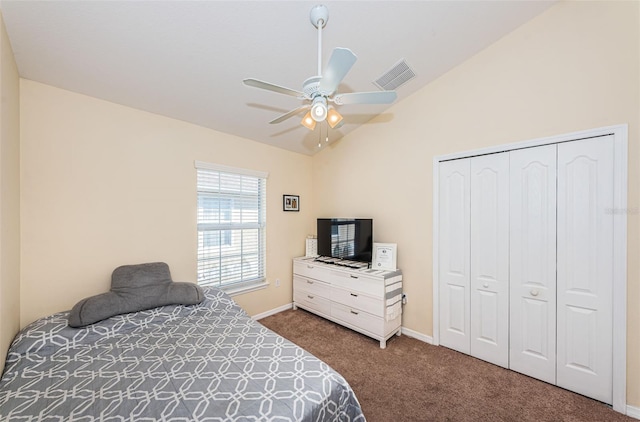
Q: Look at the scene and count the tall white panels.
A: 4